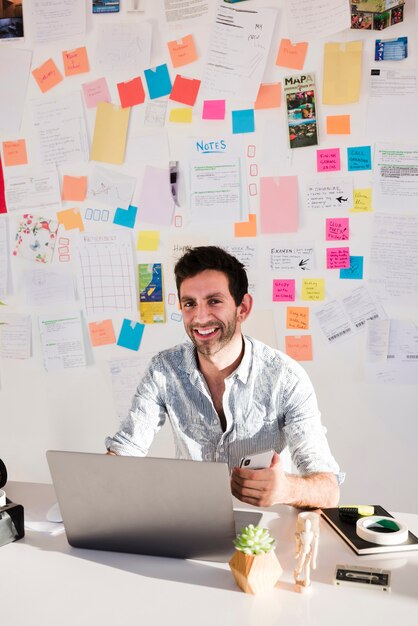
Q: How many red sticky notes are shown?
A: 2